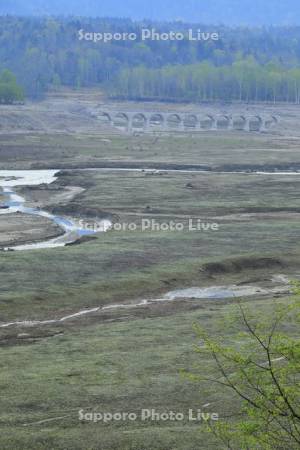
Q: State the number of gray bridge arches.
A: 11